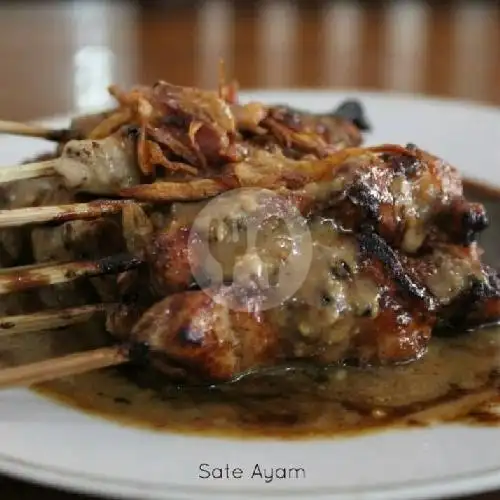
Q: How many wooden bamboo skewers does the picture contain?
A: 6